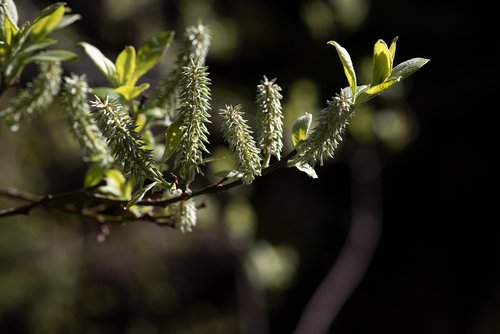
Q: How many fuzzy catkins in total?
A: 9